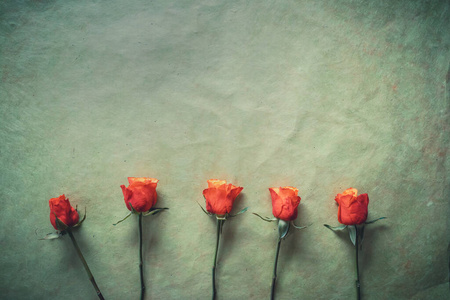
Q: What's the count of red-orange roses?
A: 5